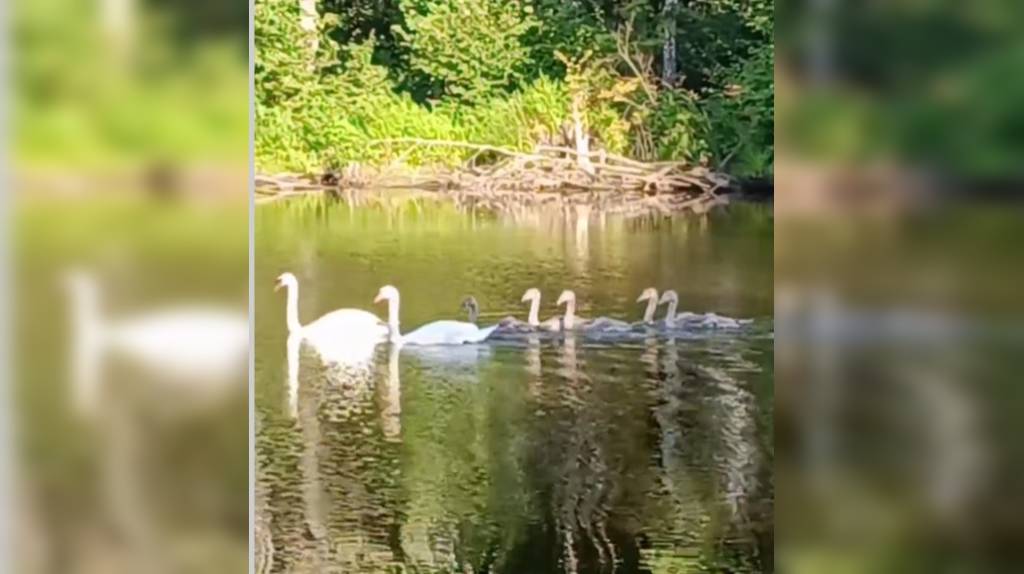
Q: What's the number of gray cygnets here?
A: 5